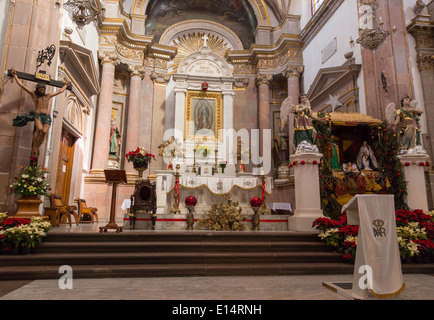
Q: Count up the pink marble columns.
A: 4